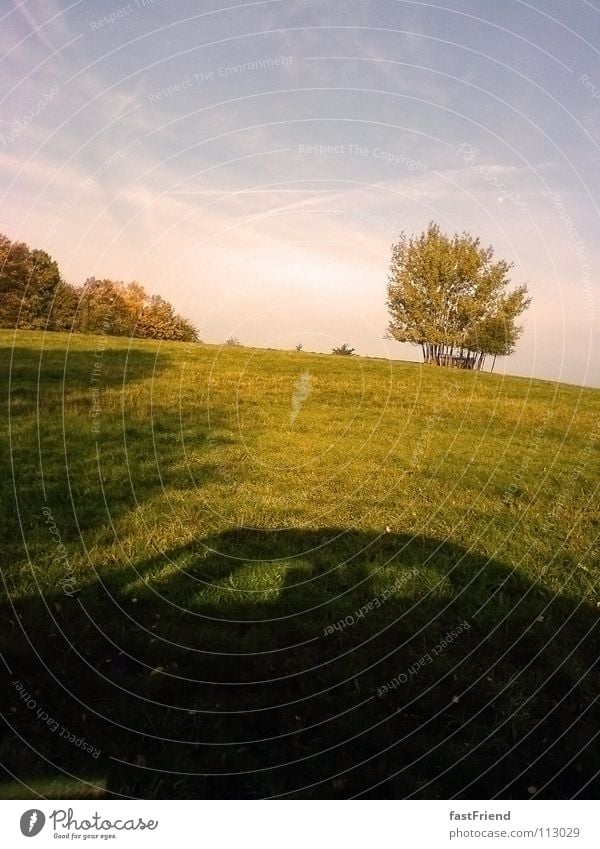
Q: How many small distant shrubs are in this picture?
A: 3